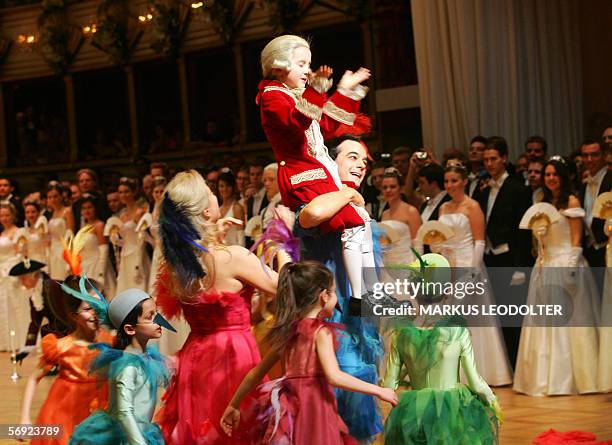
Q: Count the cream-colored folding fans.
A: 9